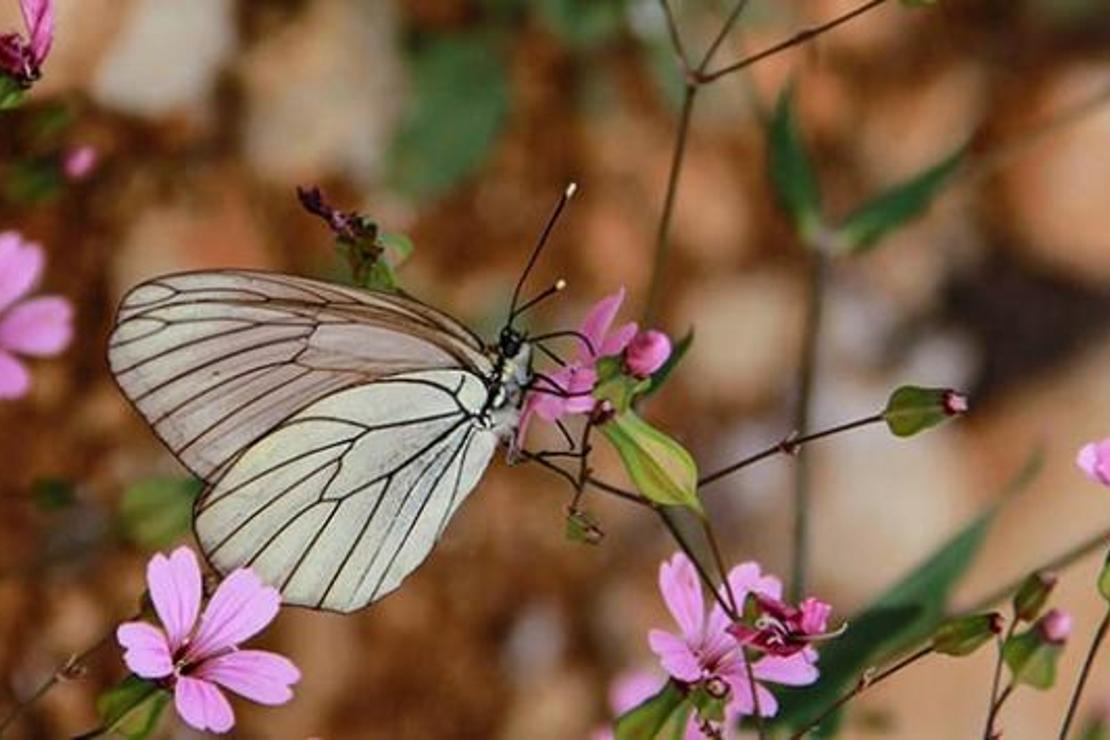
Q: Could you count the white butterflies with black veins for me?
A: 1